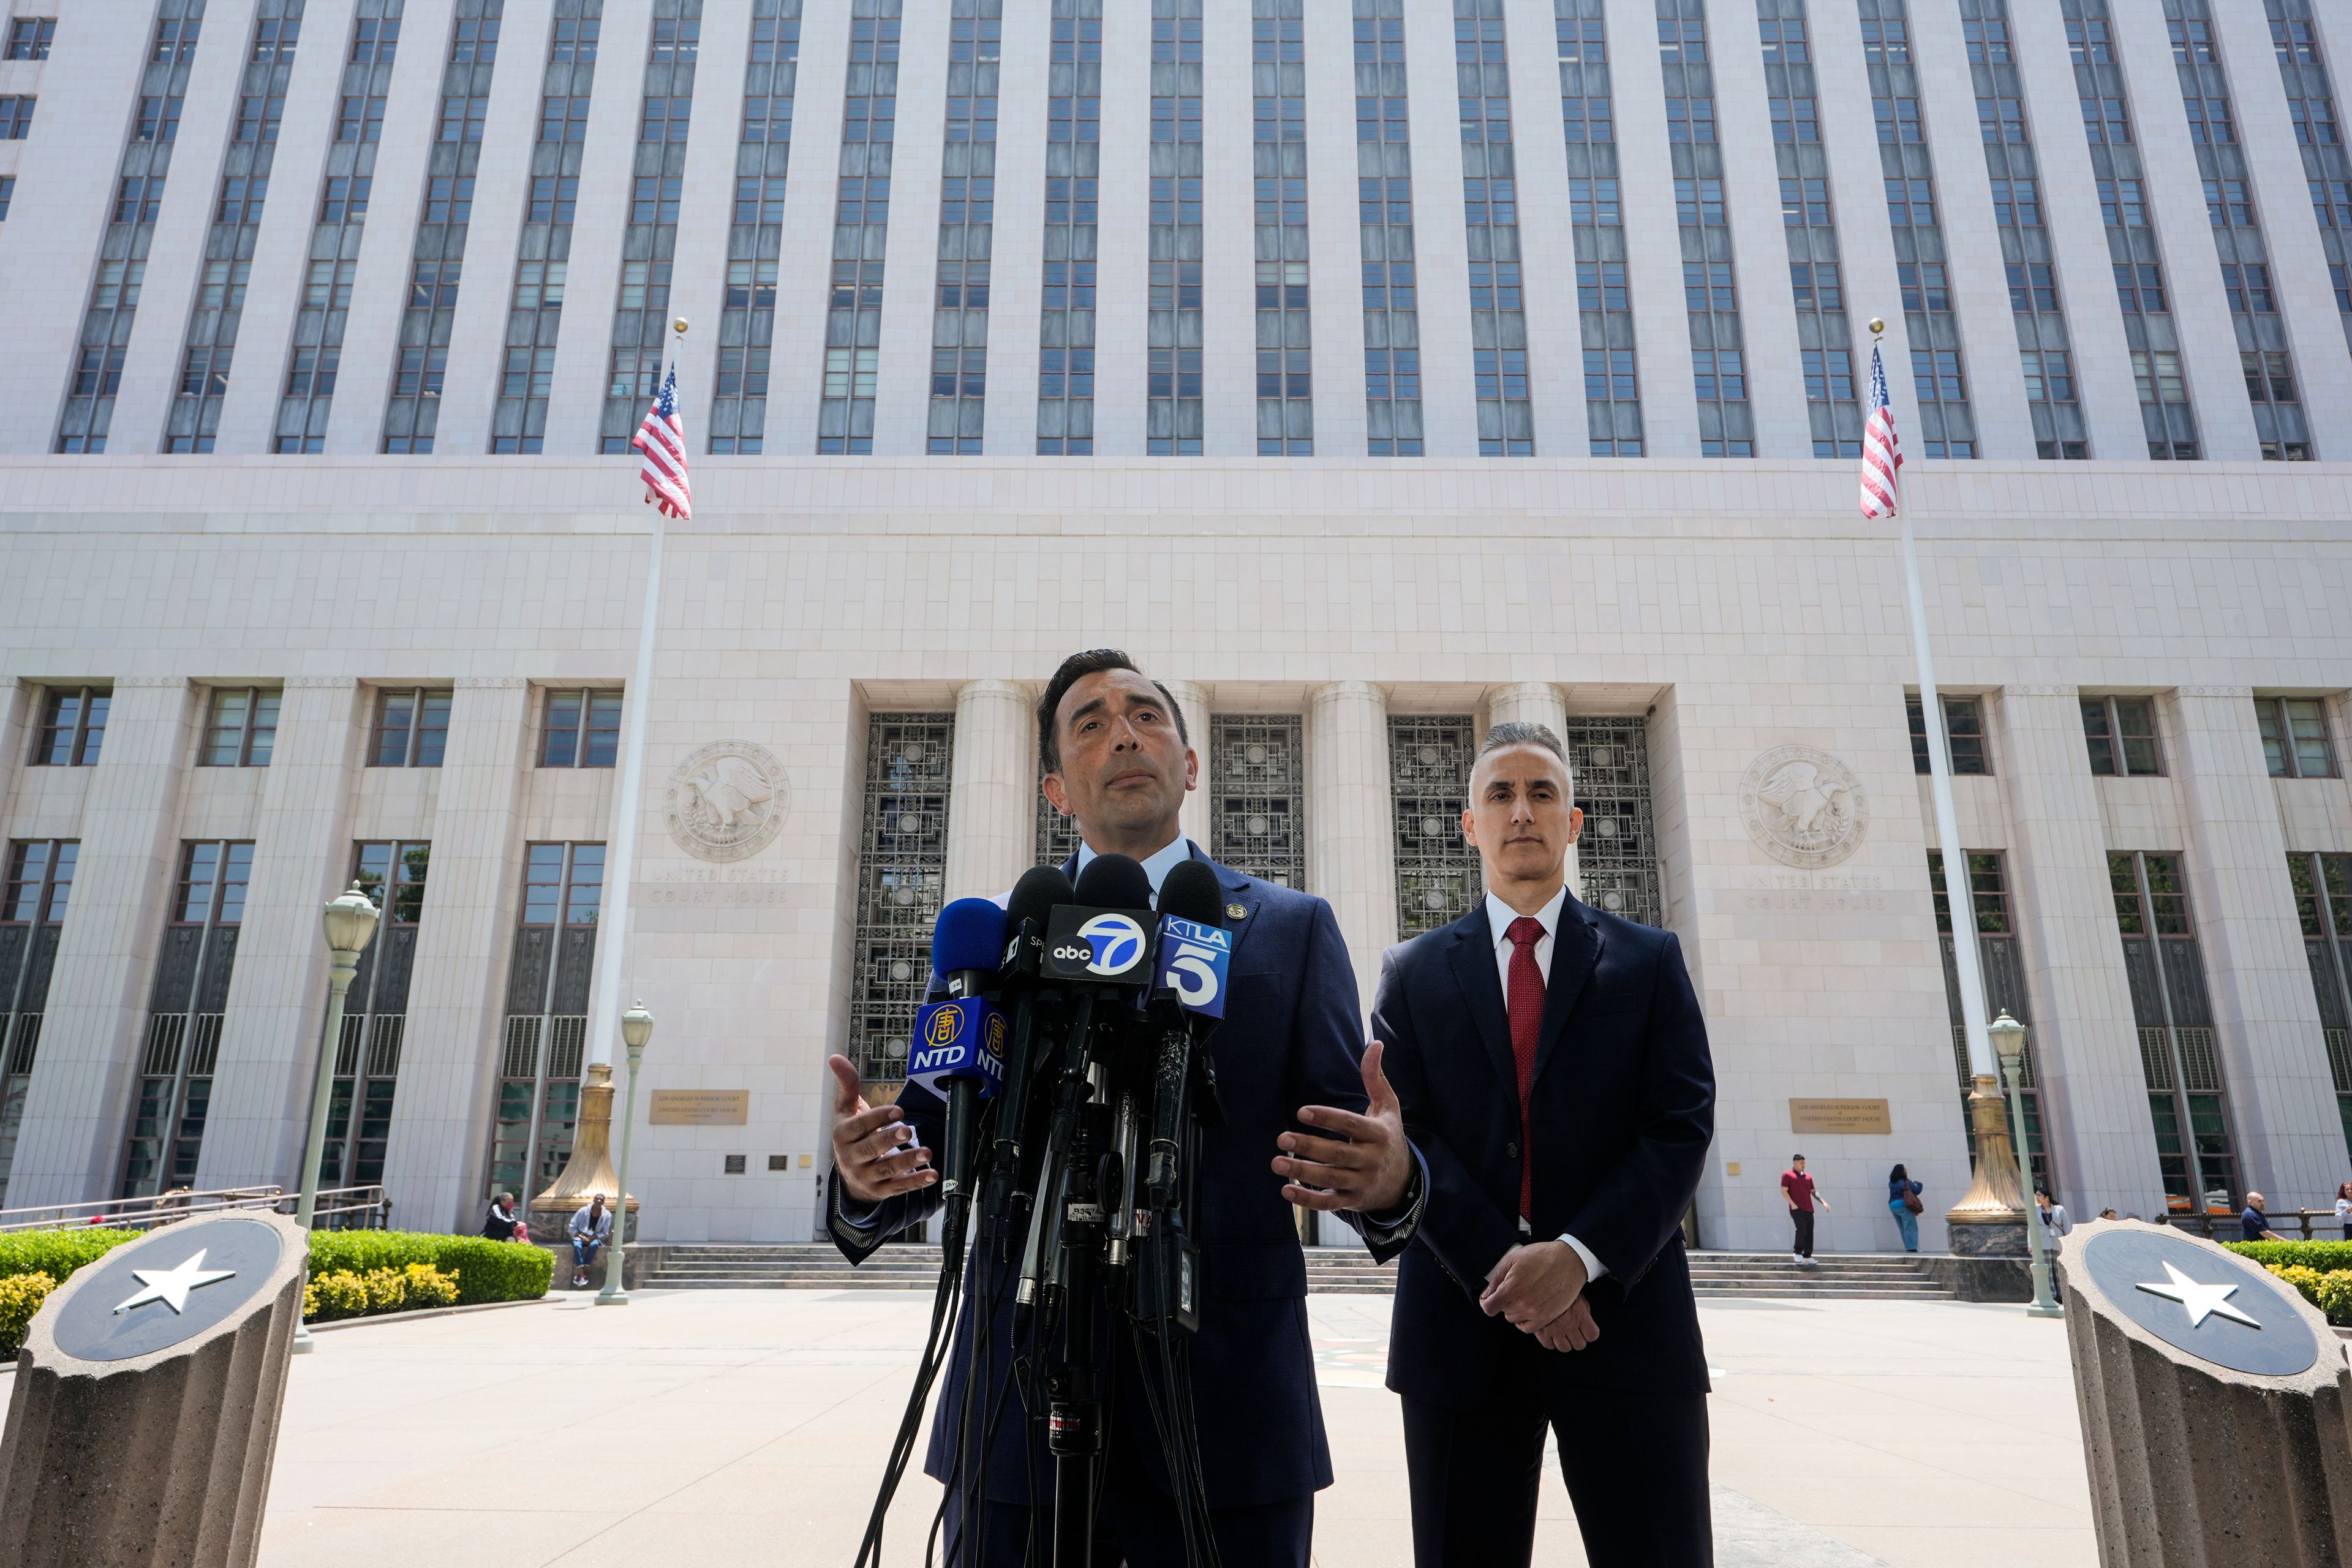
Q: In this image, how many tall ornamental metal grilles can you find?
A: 5